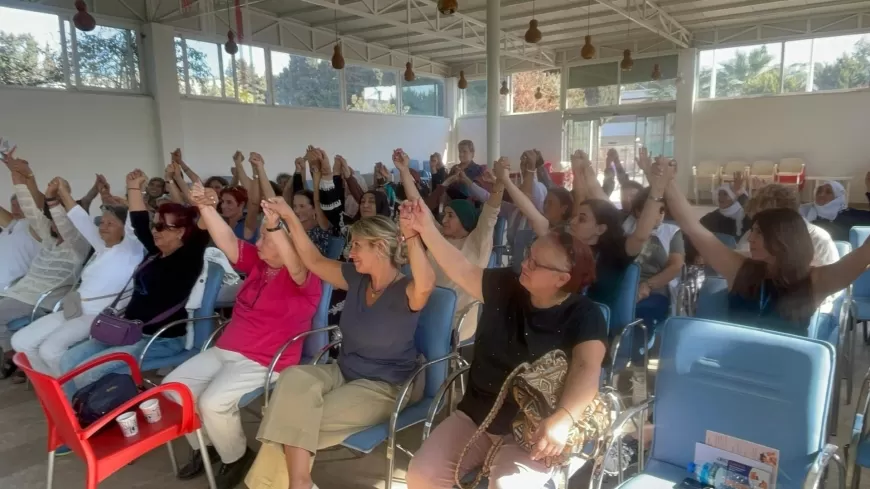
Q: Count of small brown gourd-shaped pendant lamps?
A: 12